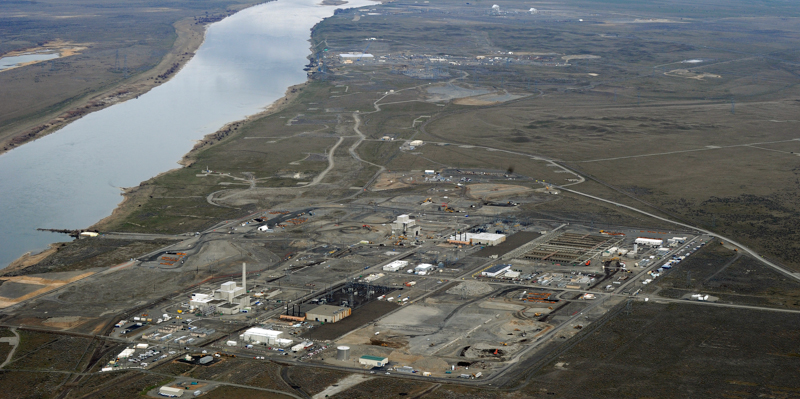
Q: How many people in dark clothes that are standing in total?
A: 0